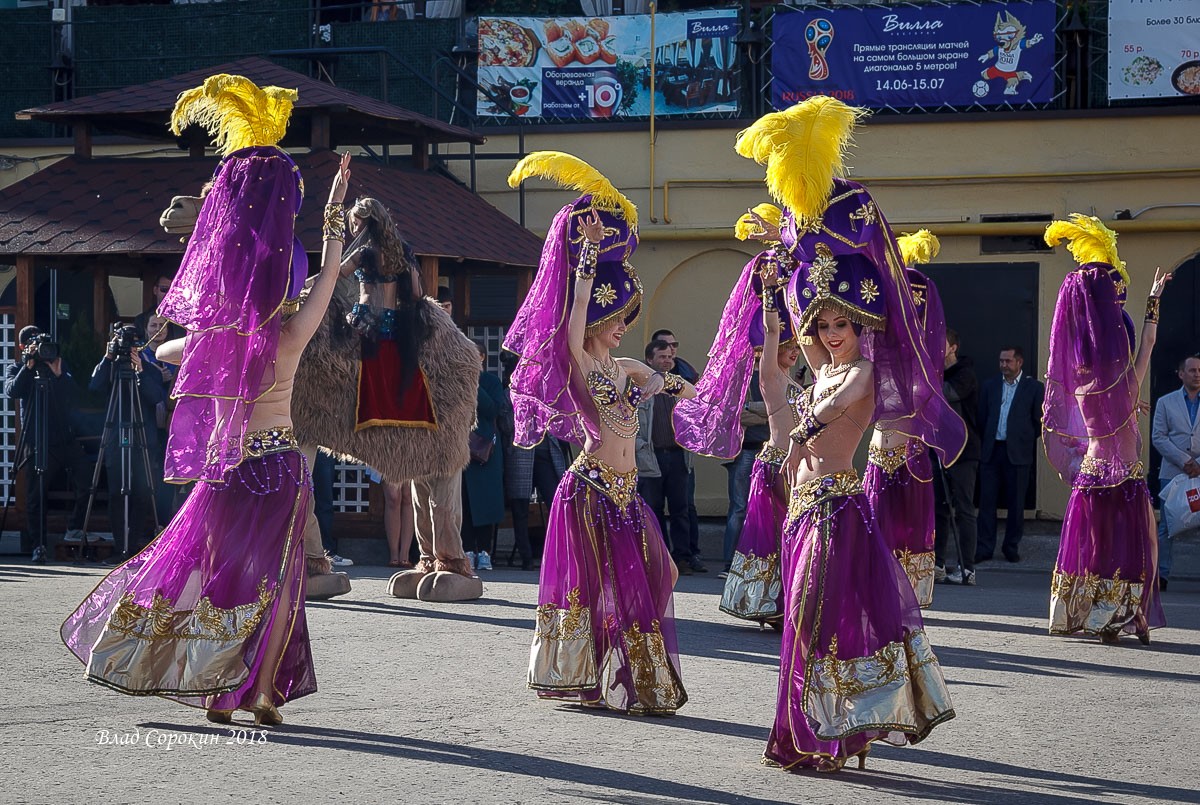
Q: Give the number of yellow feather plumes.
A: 6